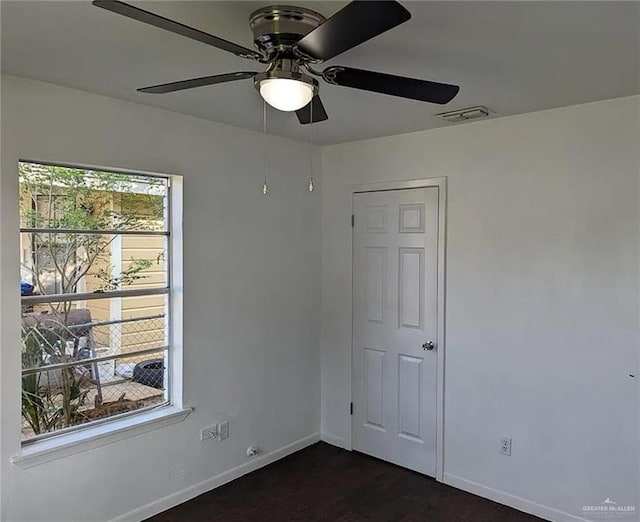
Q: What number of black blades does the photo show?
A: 5